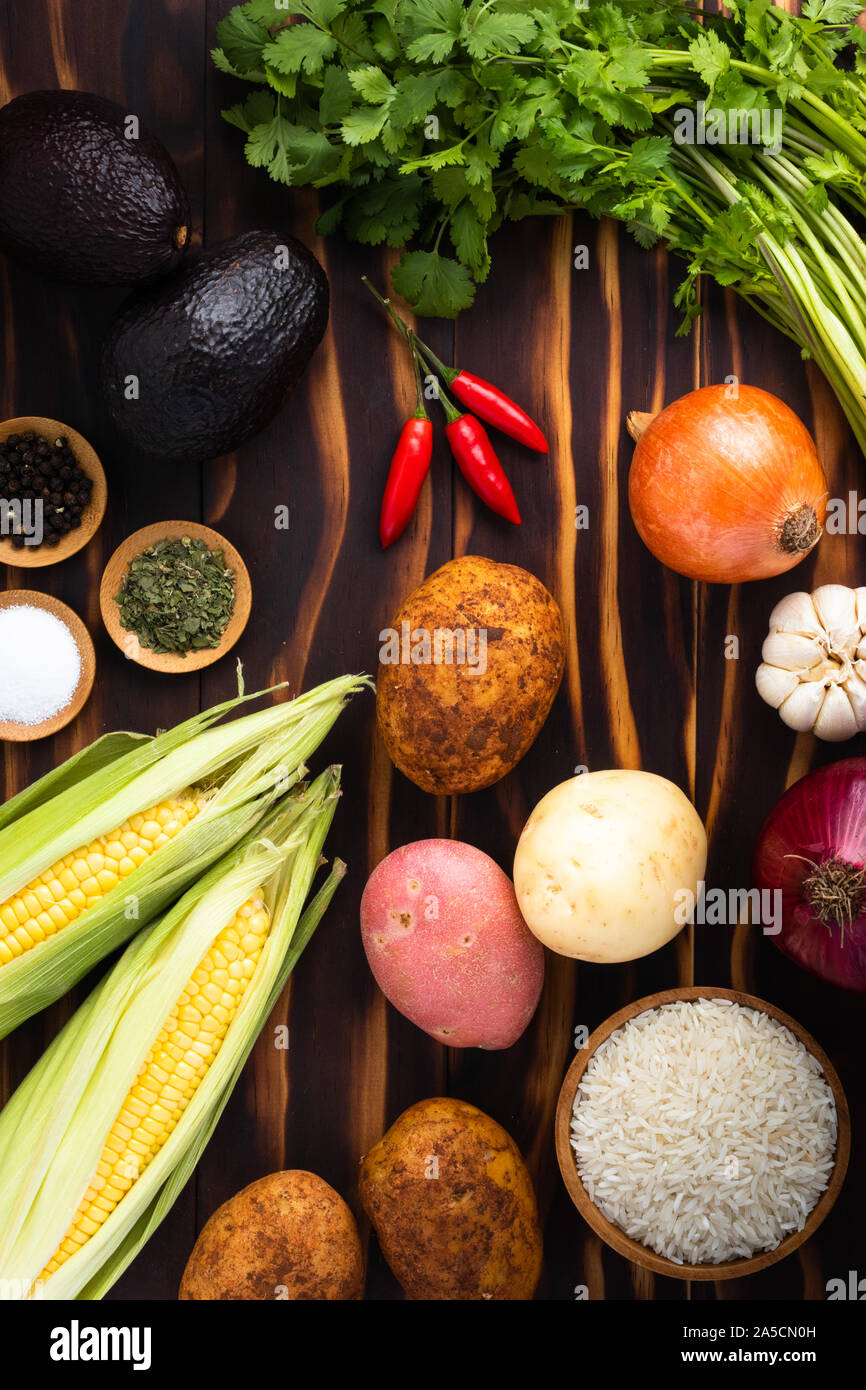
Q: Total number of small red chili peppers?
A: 3